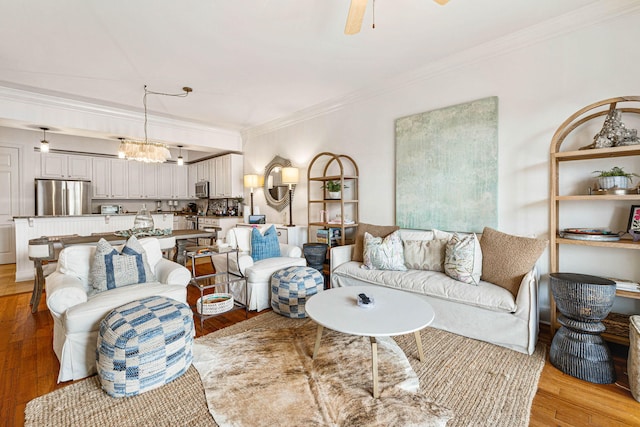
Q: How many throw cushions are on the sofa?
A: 5